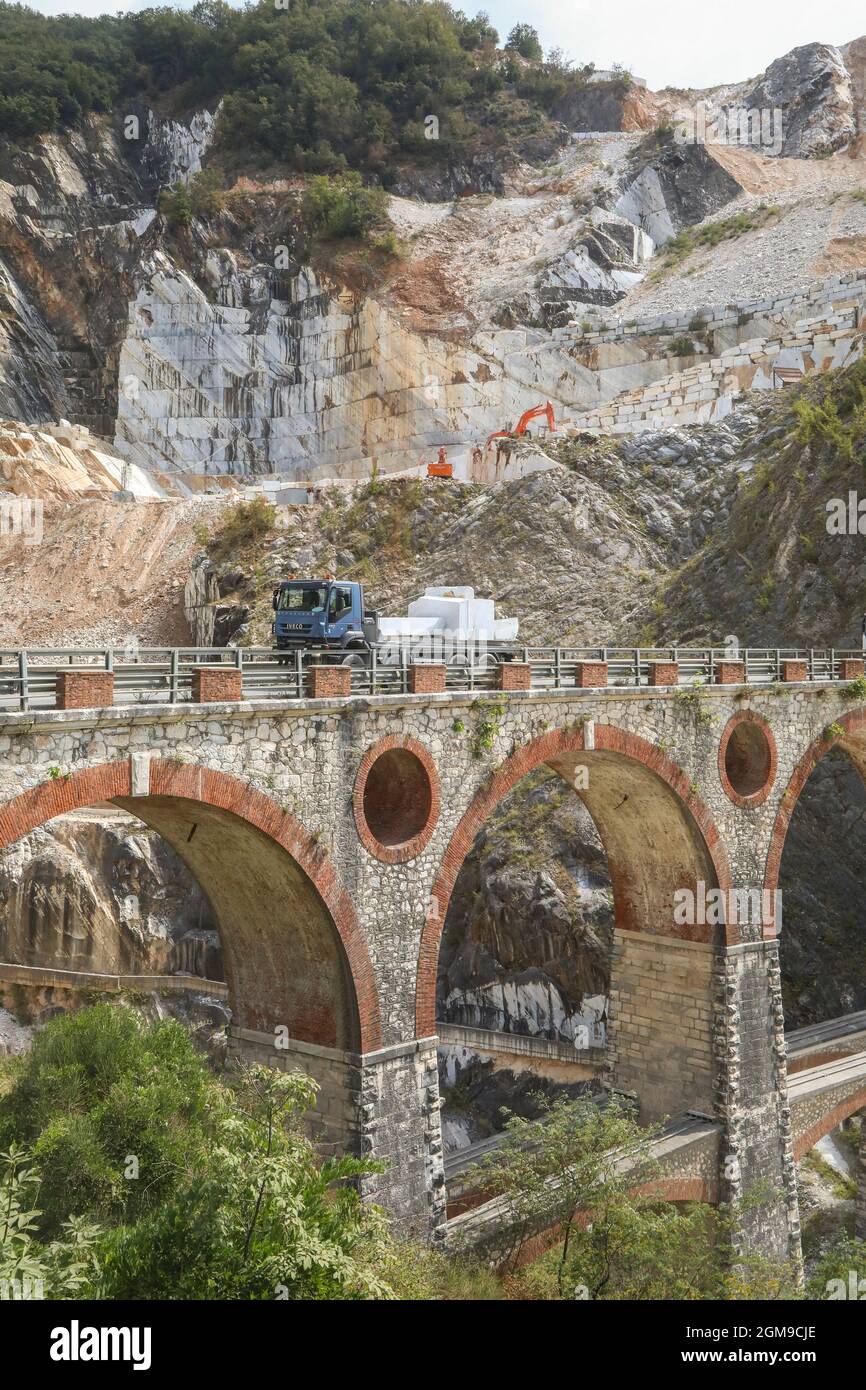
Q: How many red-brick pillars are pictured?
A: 10